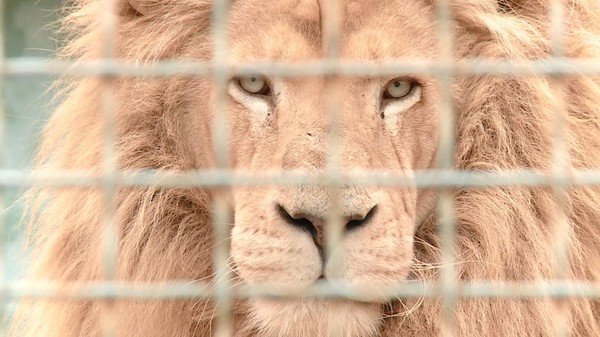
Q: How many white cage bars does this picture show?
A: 8